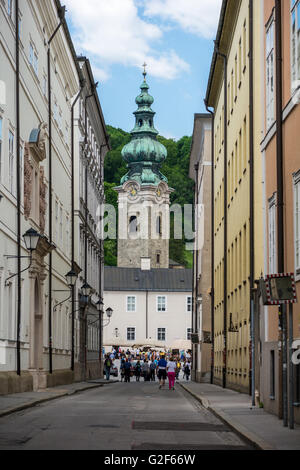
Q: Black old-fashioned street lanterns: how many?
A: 5